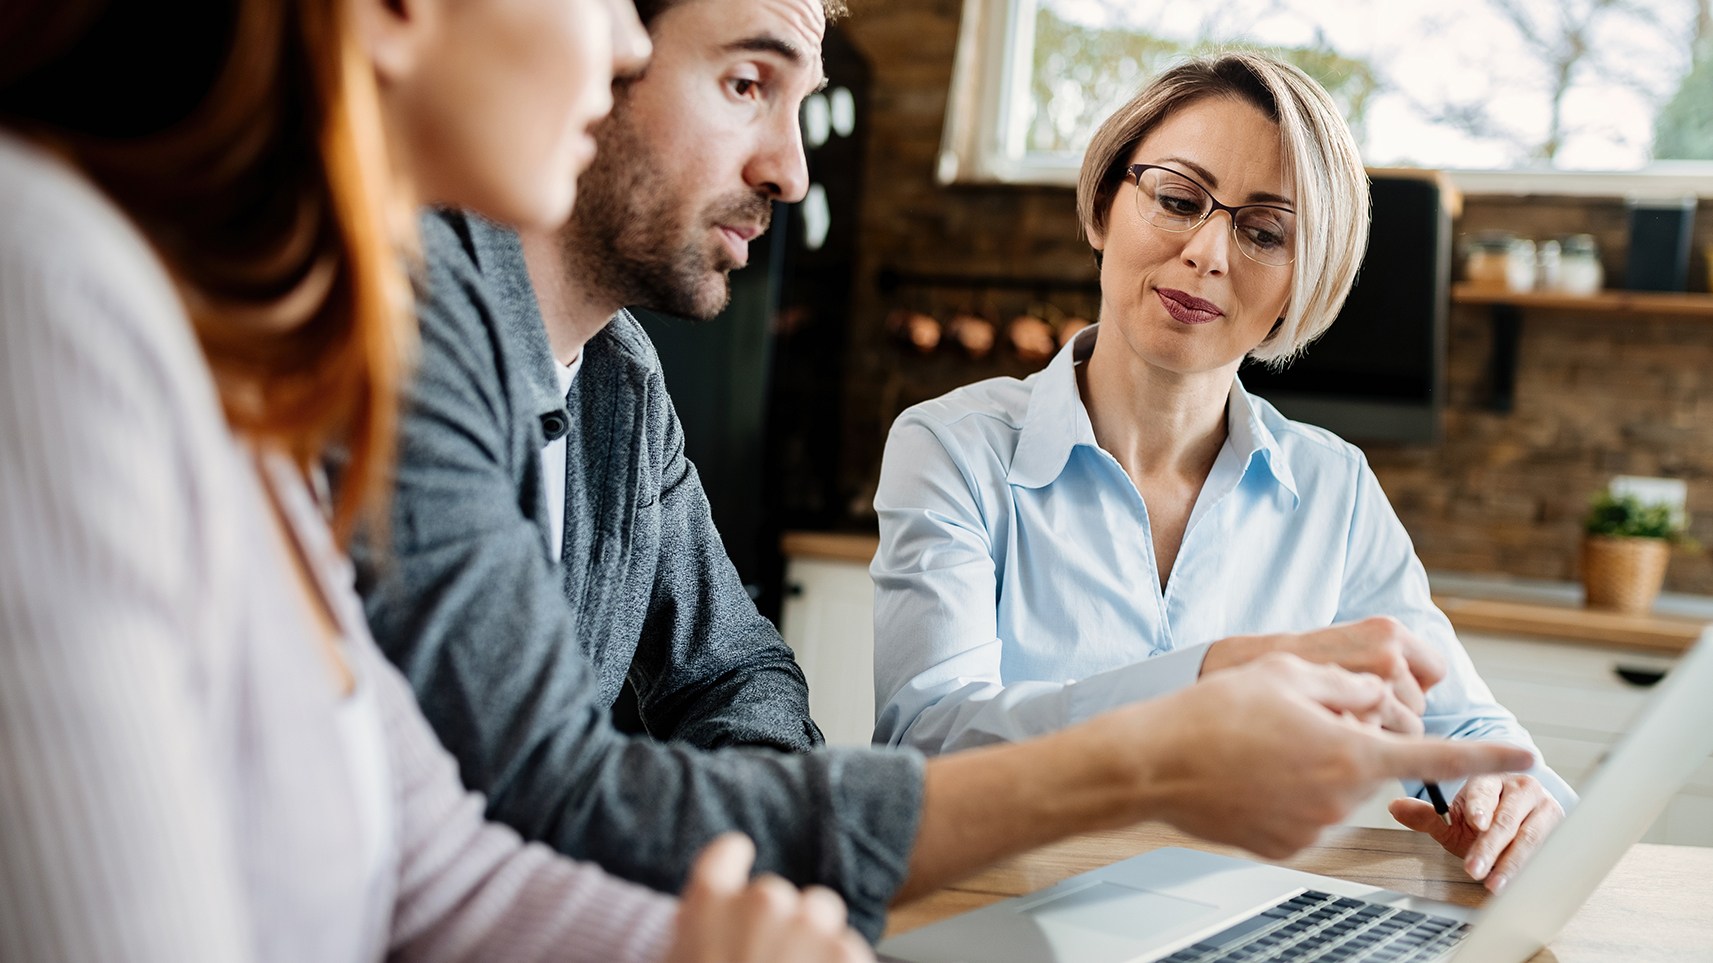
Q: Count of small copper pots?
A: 4